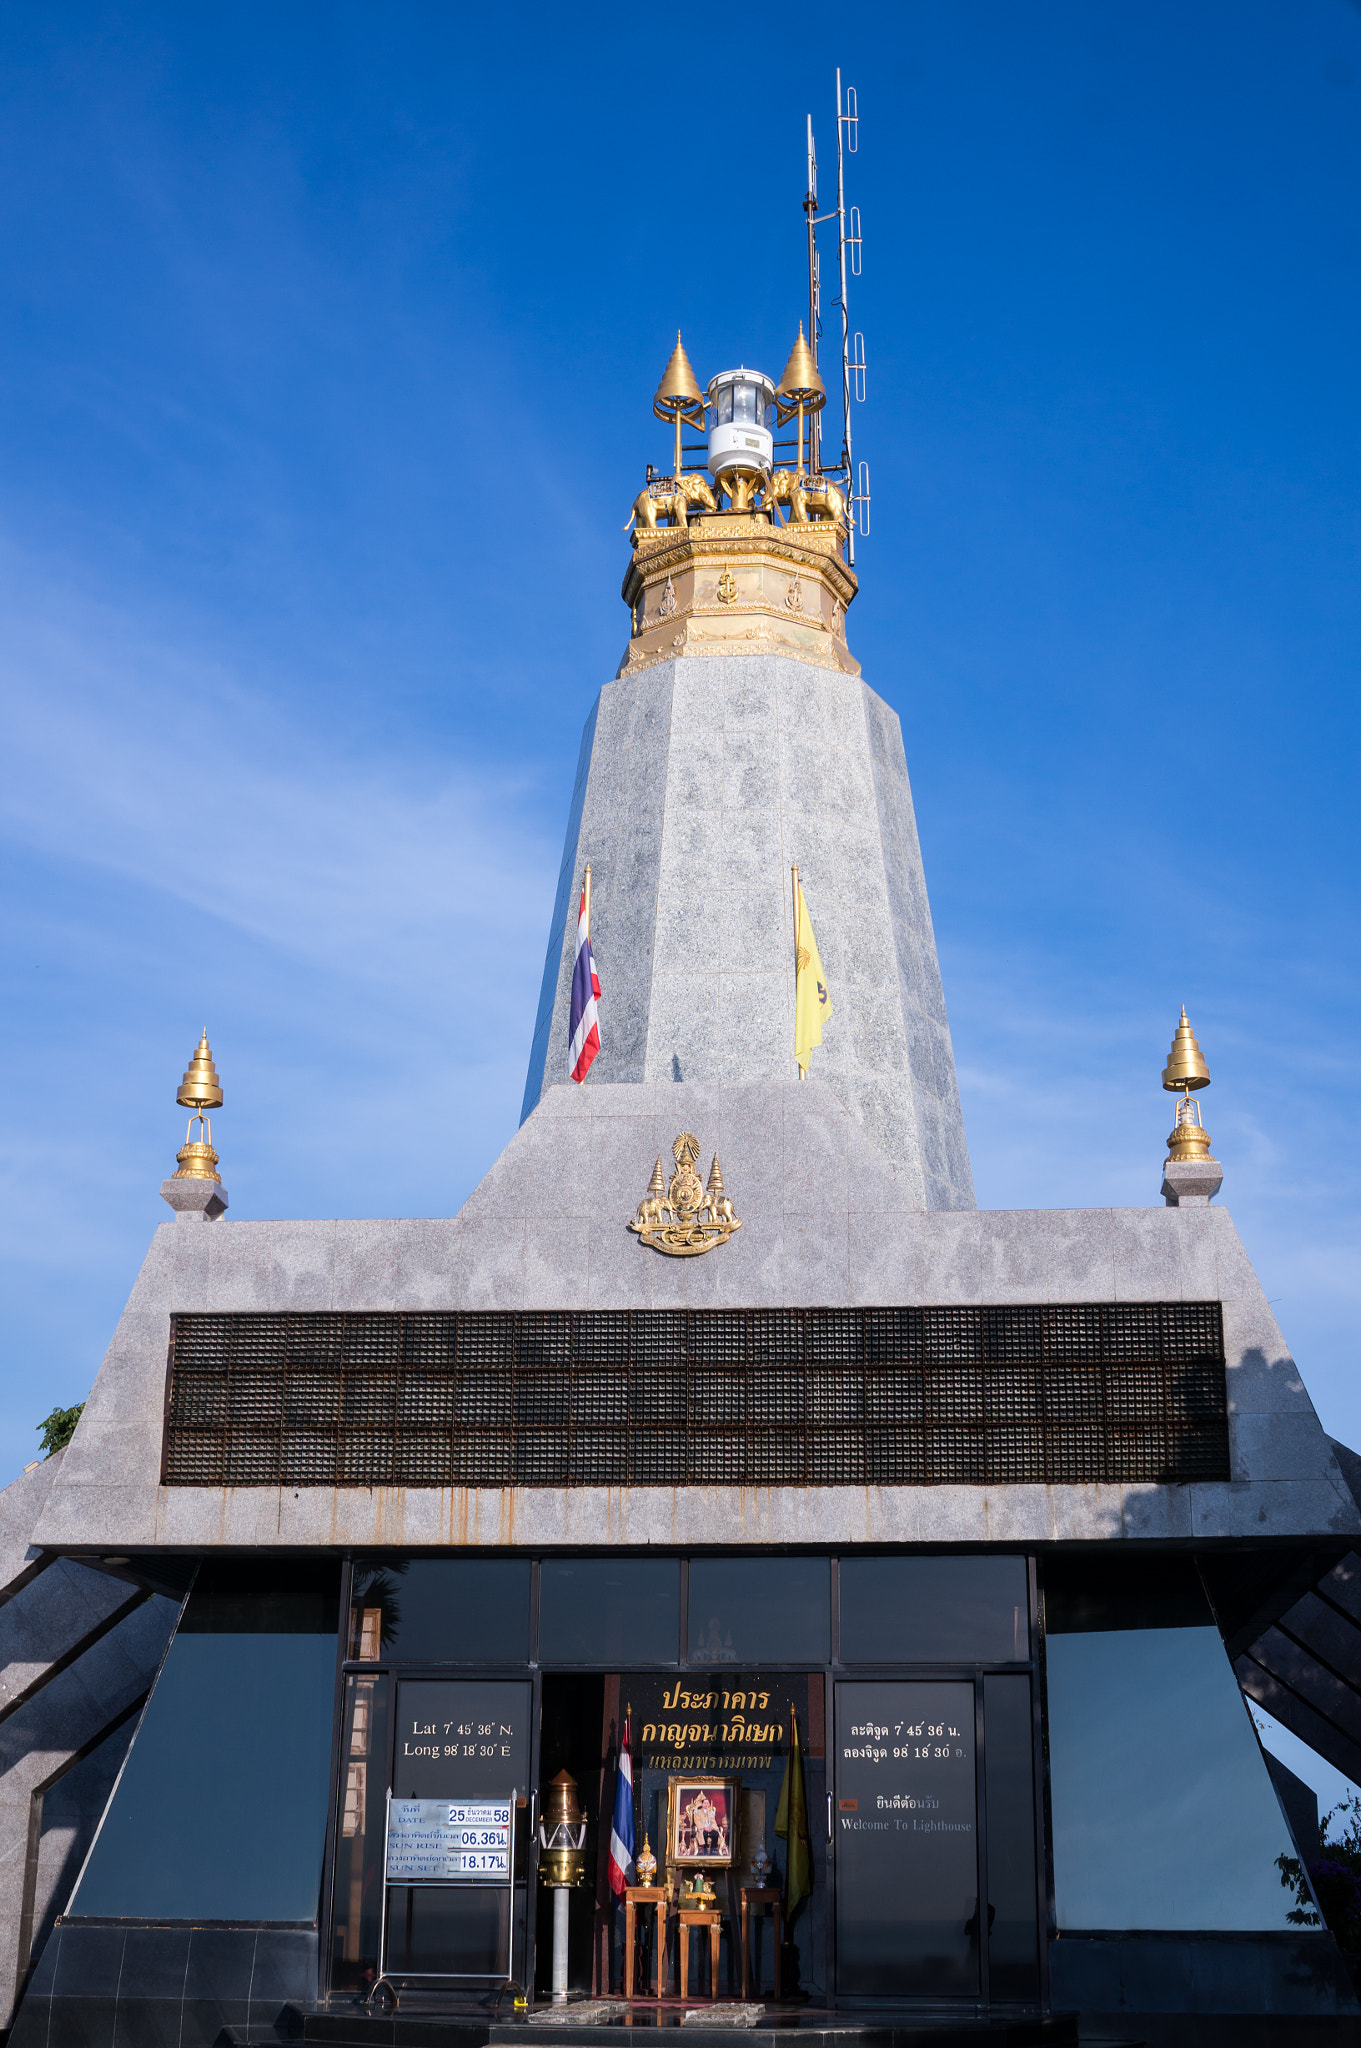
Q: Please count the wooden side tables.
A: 3